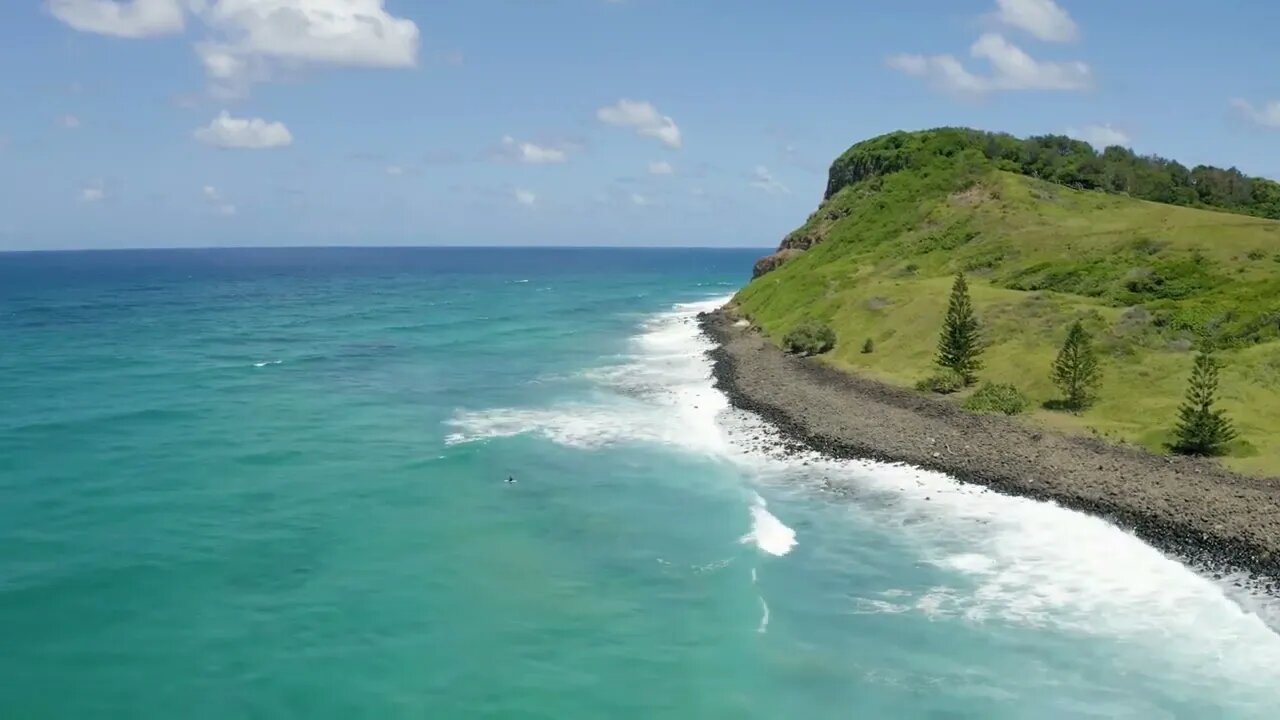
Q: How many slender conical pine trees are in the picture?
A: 3